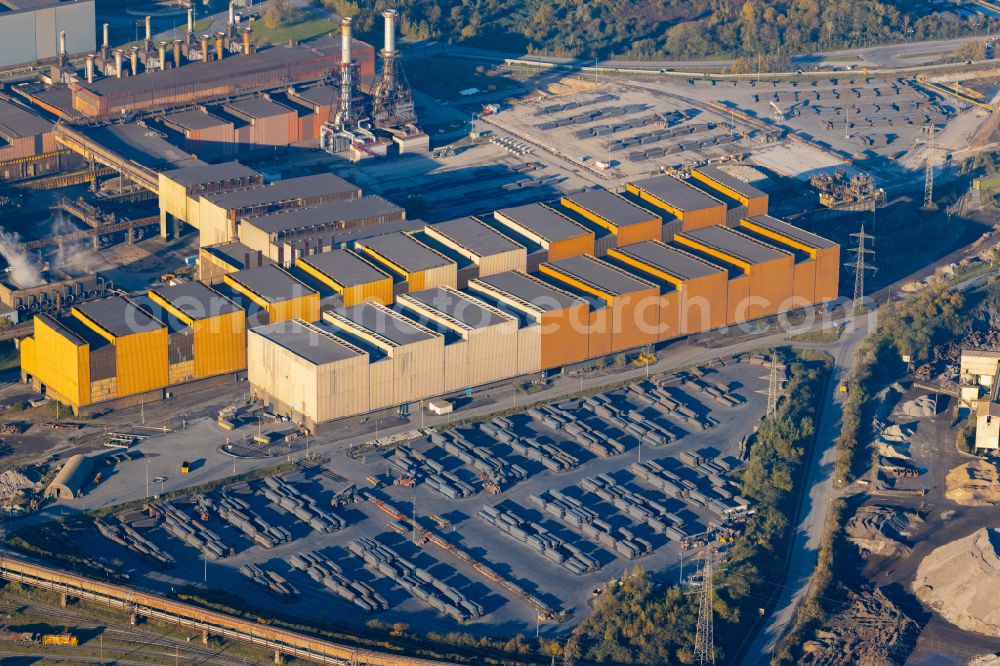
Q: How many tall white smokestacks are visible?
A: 2